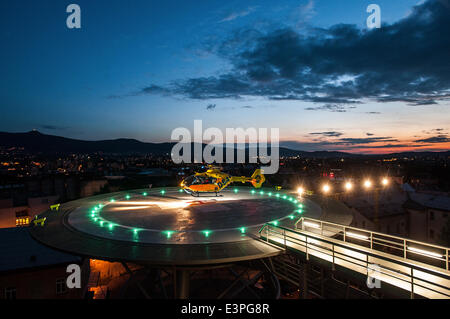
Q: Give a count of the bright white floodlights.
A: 5